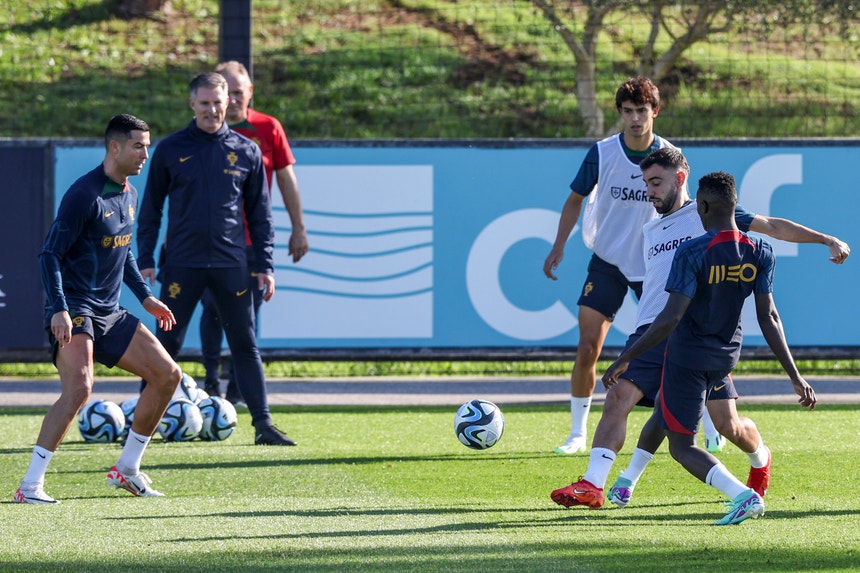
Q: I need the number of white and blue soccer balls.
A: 7